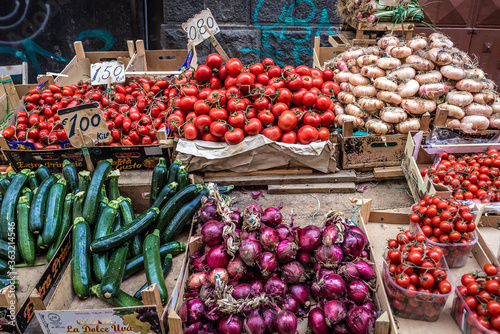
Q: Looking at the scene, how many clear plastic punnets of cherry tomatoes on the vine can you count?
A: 3